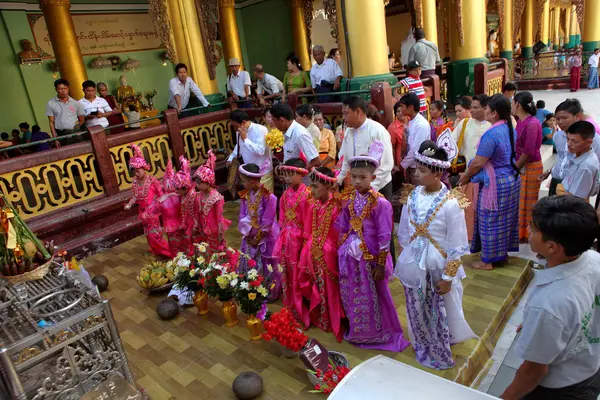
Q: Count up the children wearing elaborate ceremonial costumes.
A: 9